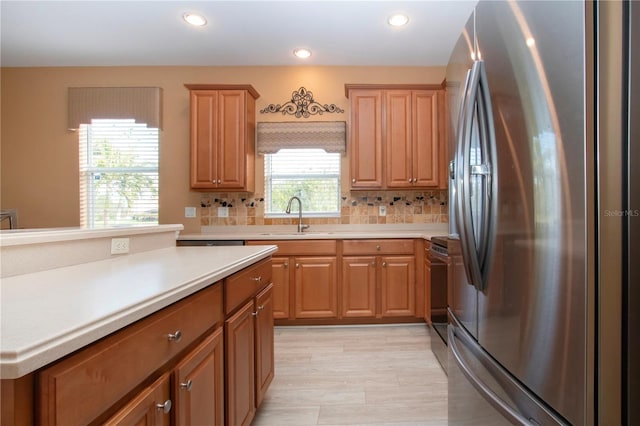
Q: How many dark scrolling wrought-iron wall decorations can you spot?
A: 1